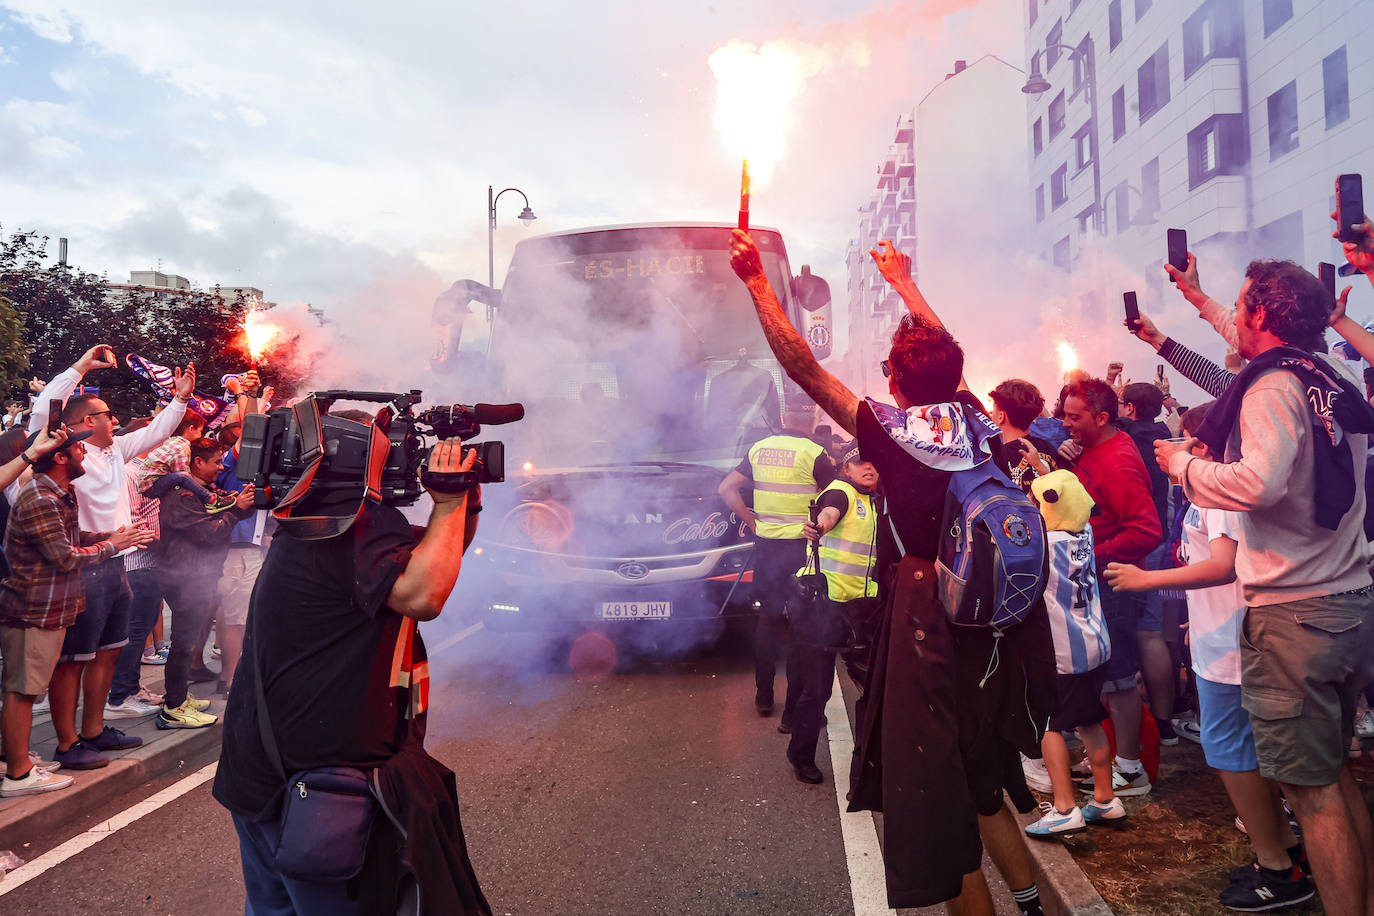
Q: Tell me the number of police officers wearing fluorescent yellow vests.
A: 2